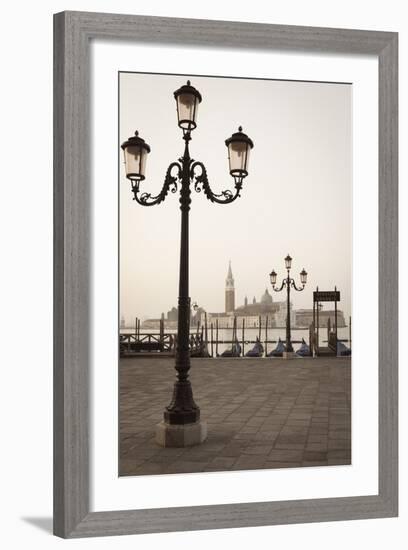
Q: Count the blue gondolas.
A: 5